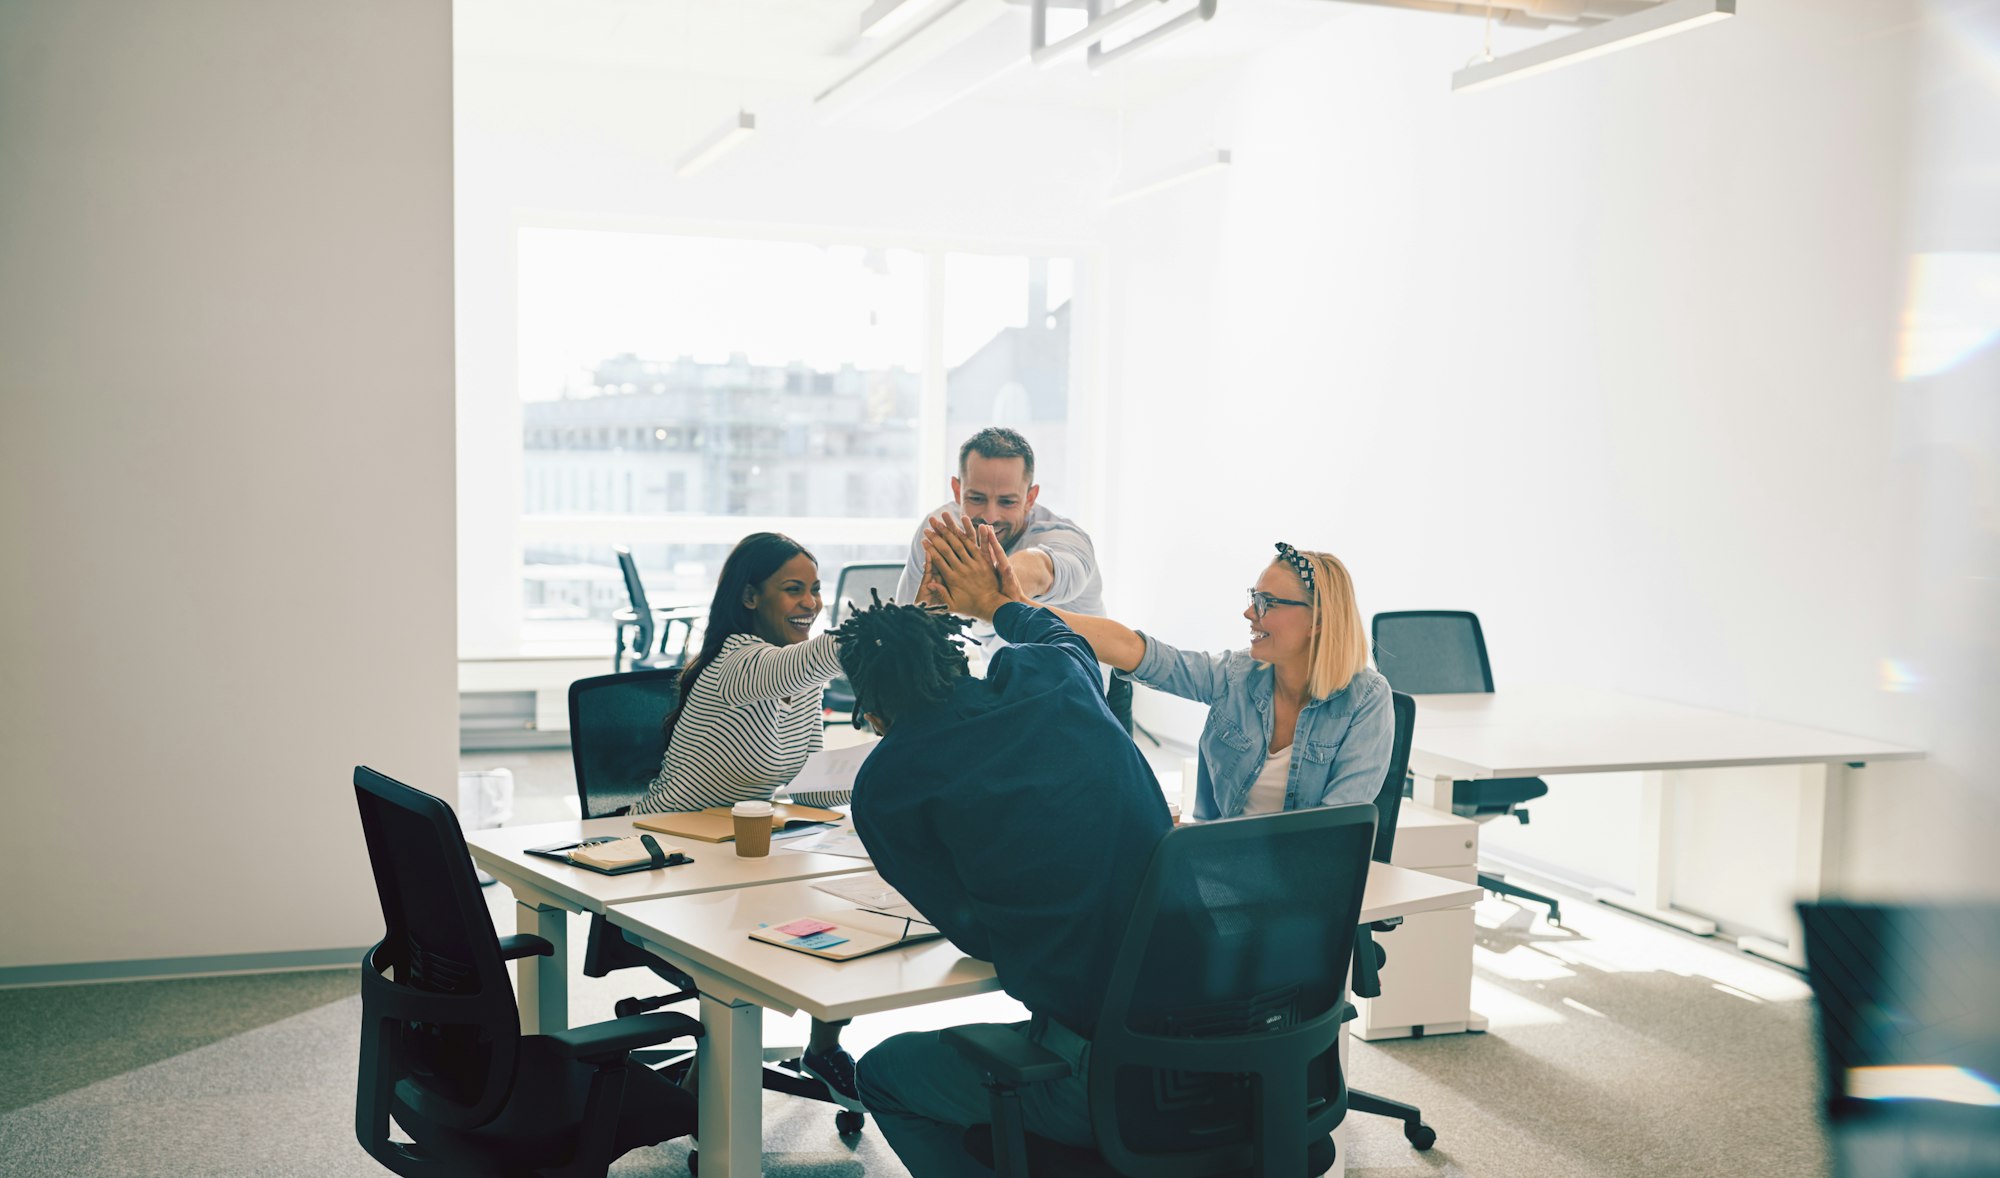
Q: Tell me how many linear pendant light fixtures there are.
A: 4